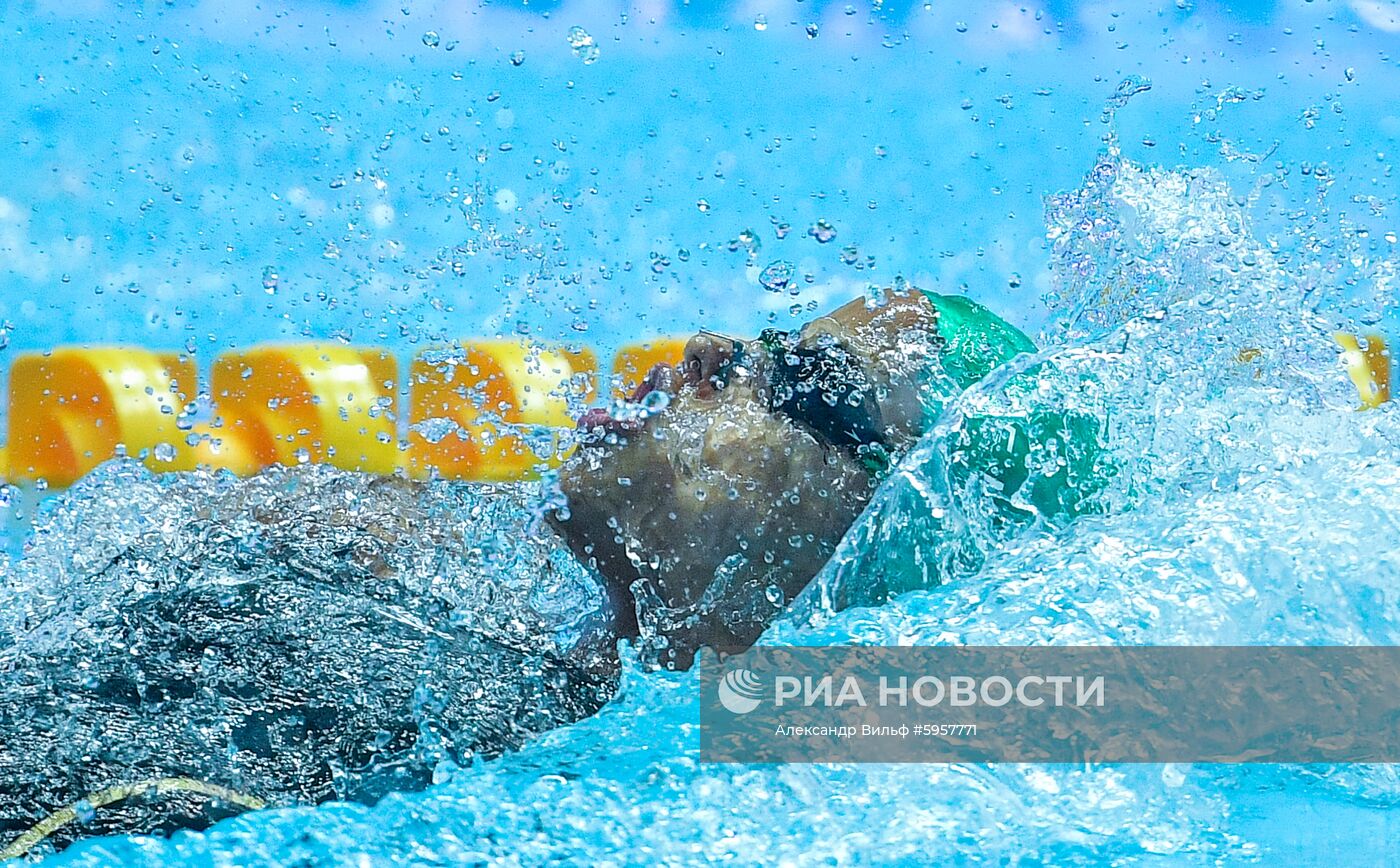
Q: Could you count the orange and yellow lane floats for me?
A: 5